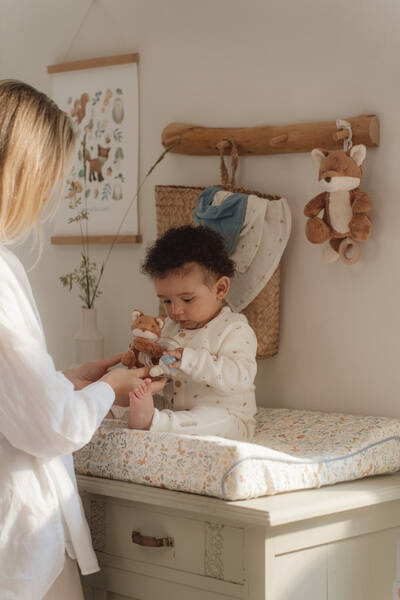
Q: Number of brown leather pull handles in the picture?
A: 1